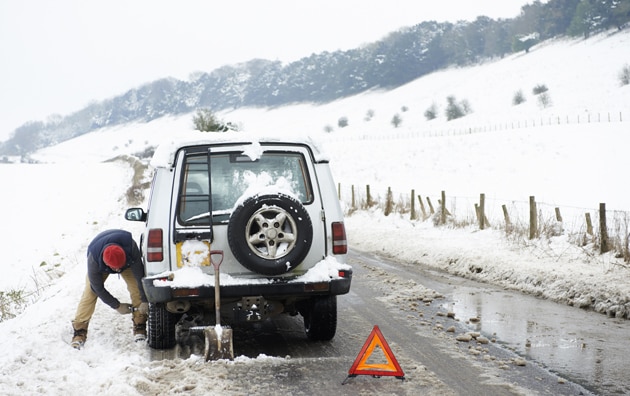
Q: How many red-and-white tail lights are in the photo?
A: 2